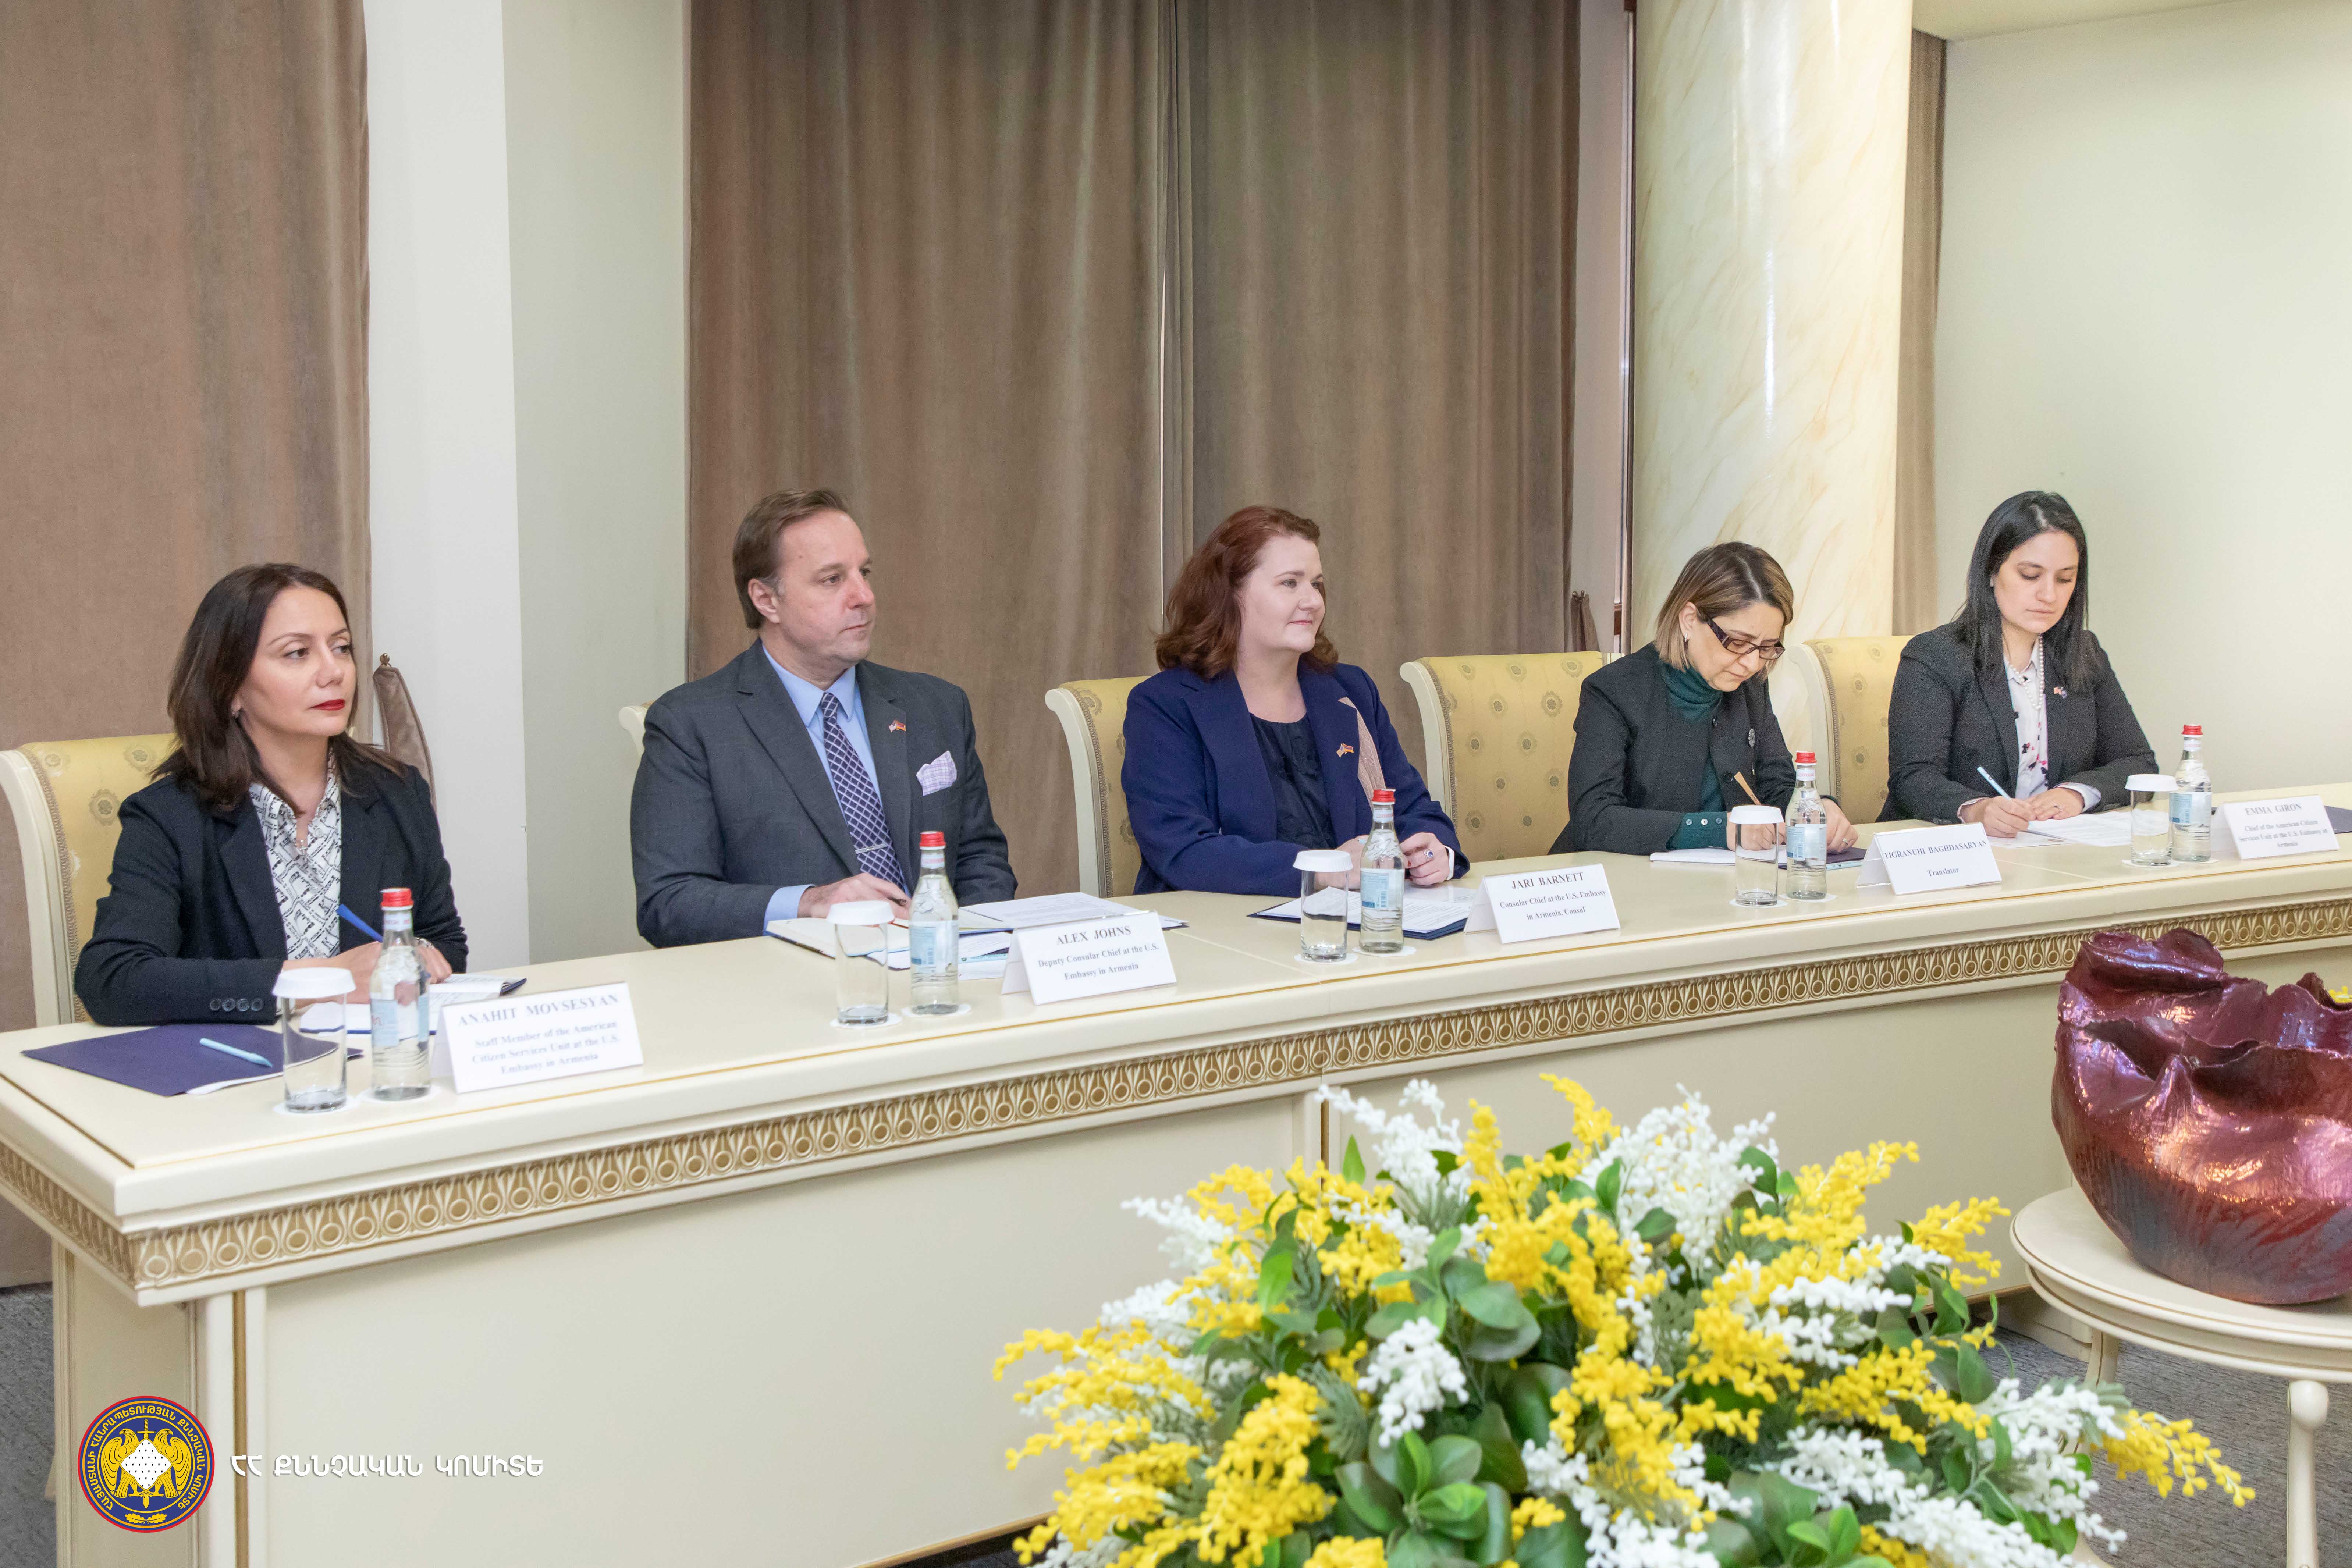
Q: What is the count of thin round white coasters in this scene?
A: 10